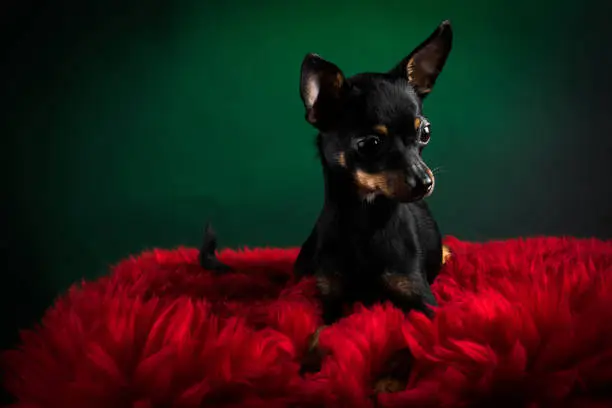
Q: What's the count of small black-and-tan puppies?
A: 1